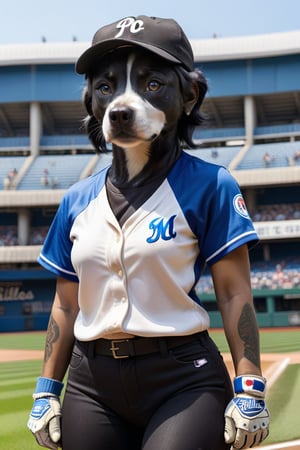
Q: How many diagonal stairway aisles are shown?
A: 3